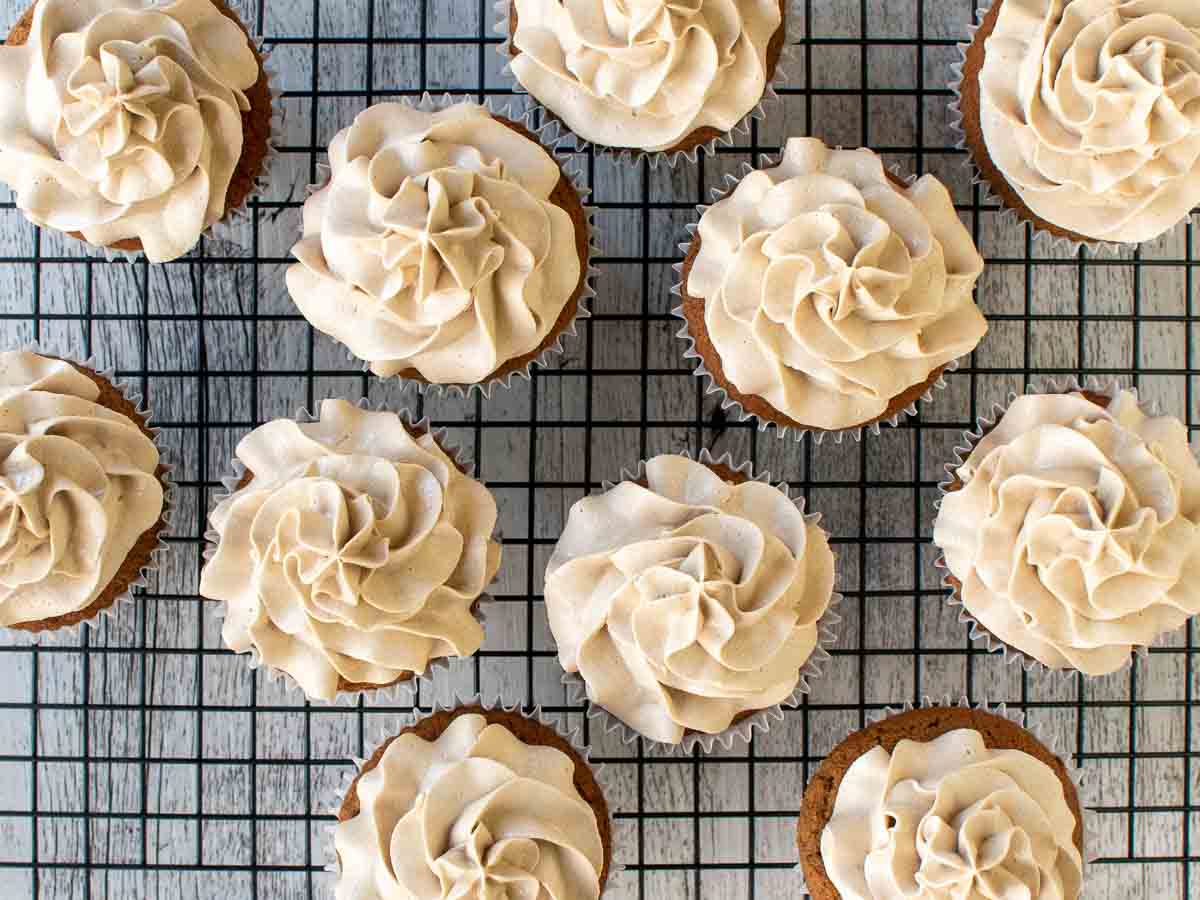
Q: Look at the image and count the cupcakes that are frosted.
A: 11